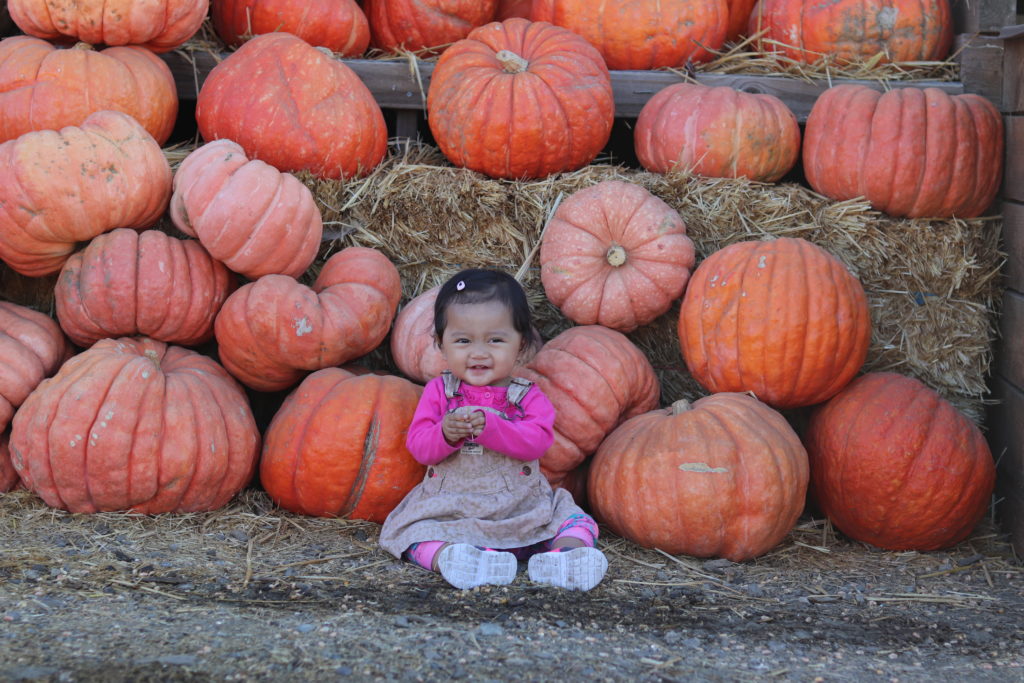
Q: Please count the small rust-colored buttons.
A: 2